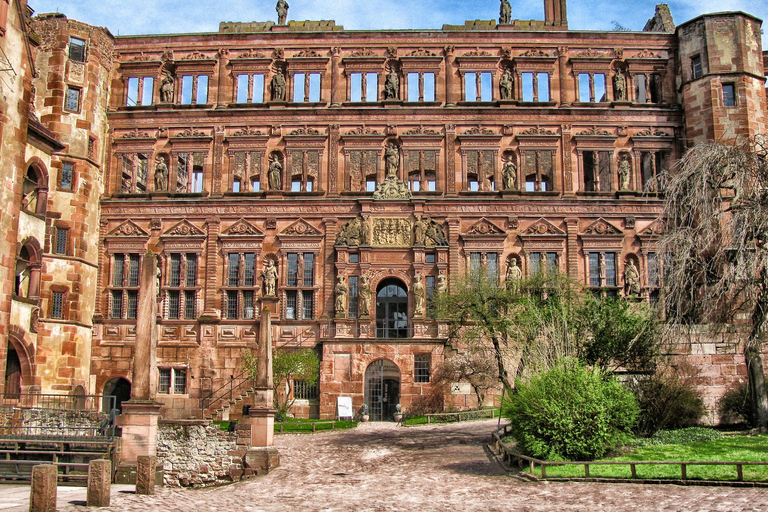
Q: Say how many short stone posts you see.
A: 3